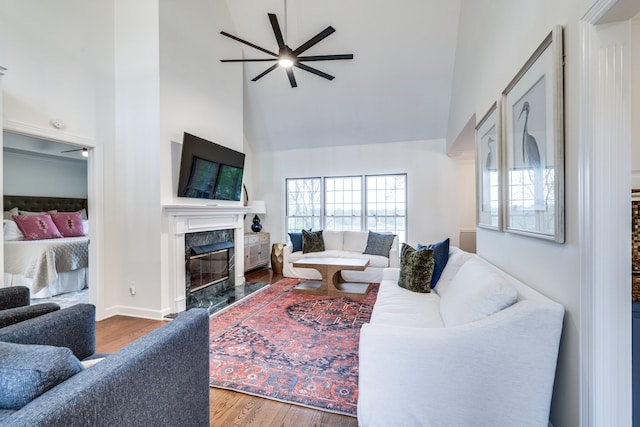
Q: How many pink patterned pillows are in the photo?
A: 2